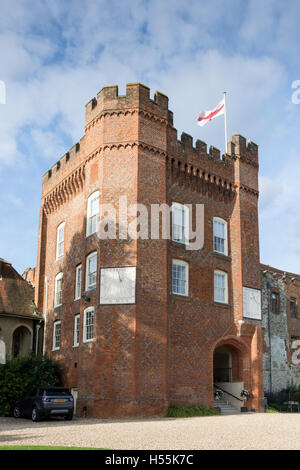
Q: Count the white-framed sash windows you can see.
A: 12